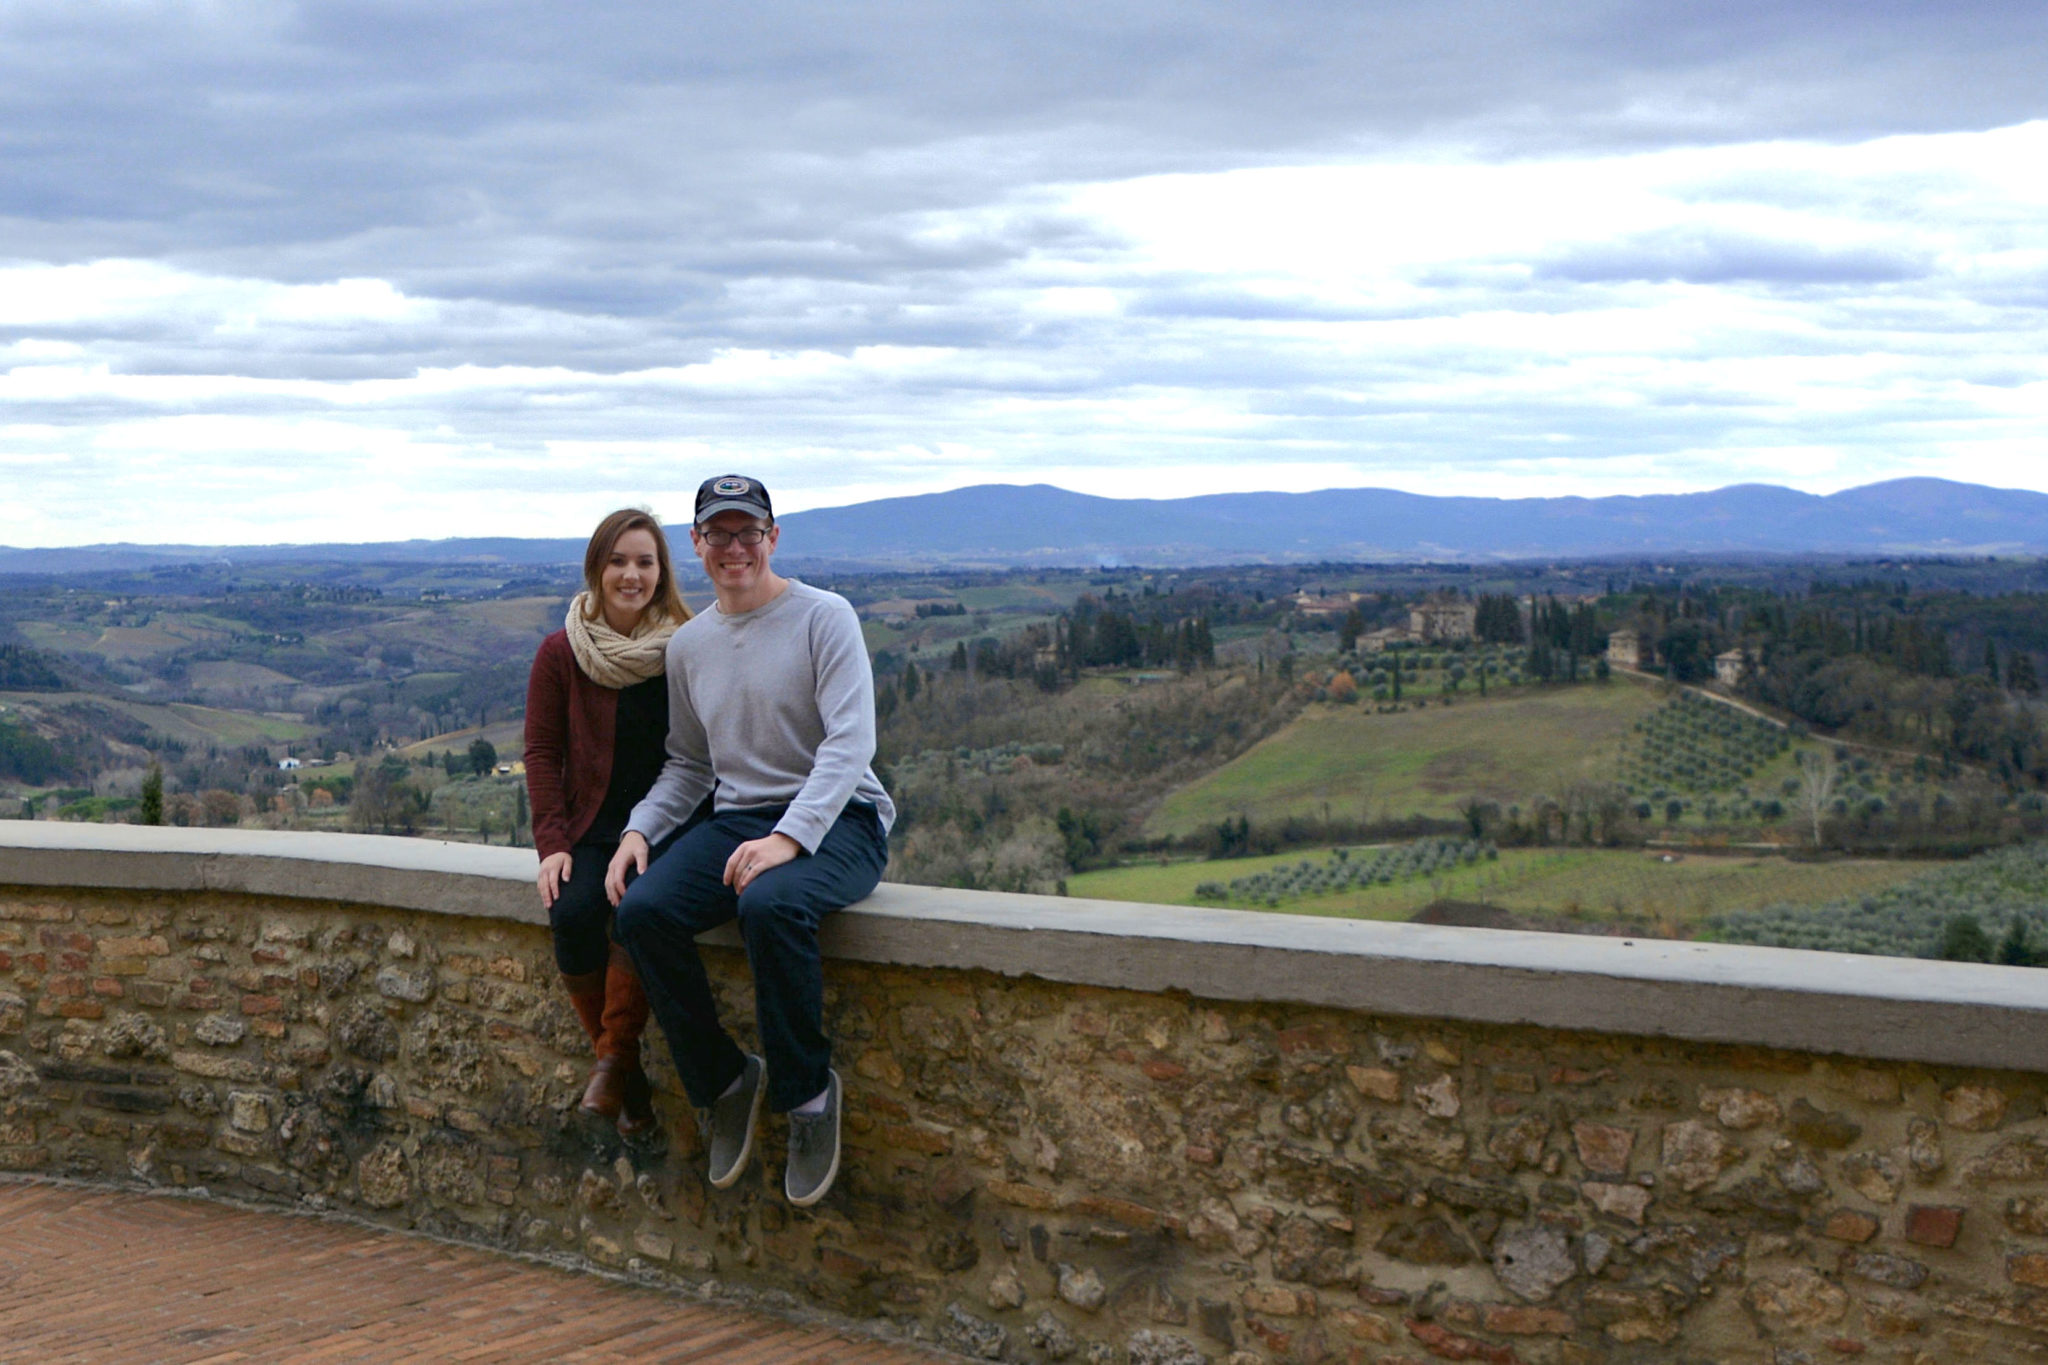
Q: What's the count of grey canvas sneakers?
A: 2